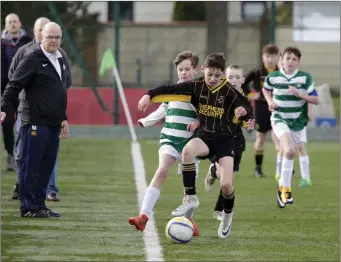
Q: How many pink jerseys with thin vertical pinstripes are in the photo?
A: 0